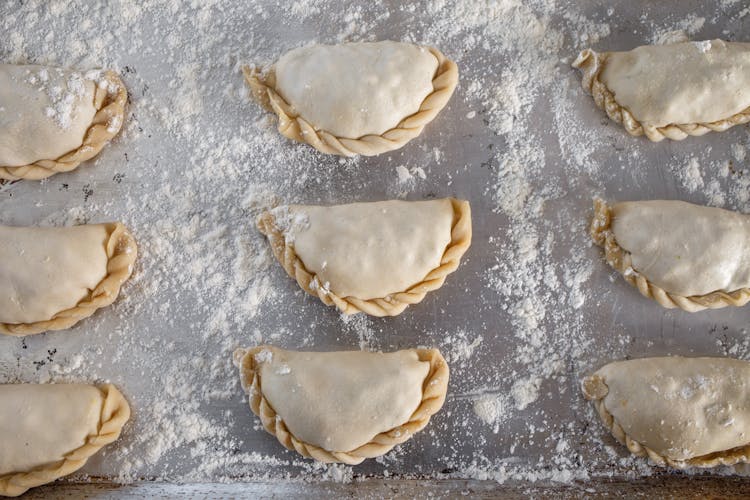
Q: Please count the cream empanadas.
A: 9